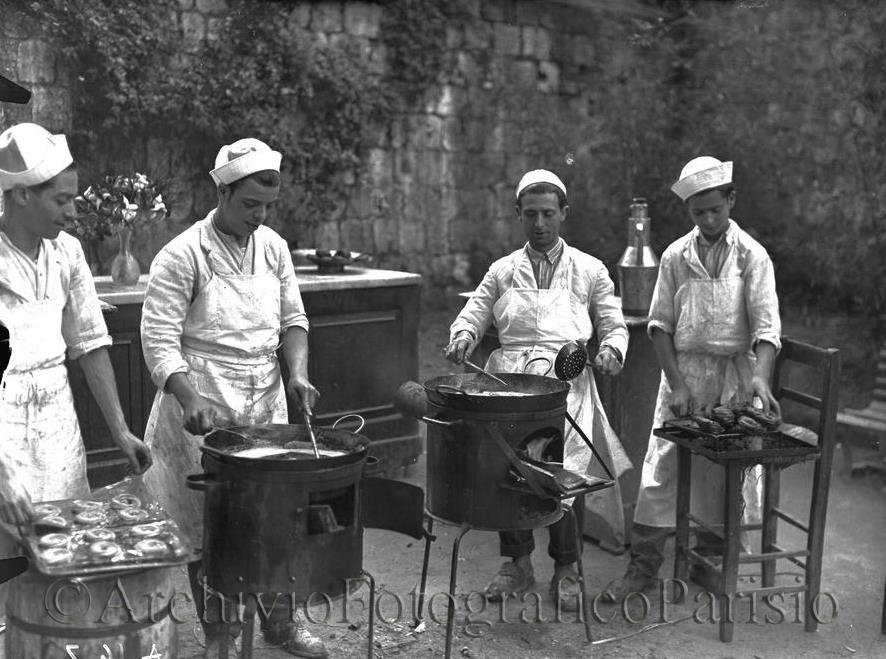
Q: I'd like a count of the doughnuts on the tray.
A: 12